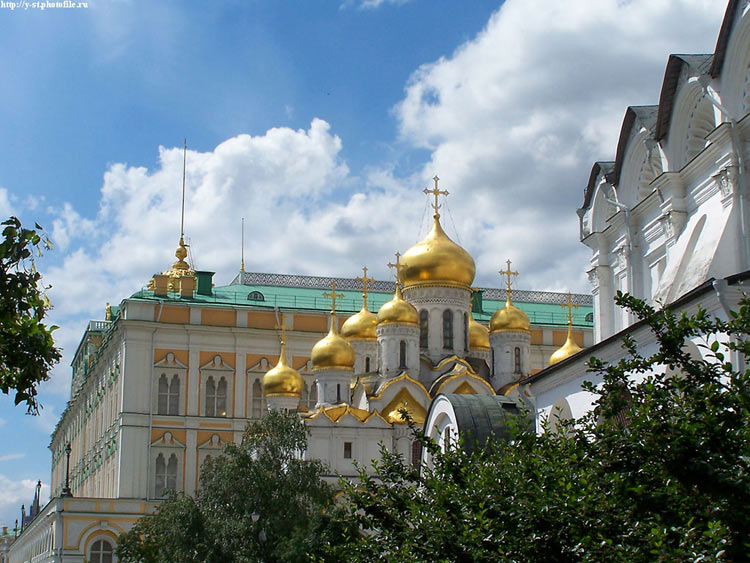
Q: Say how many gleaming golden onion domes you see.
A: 8